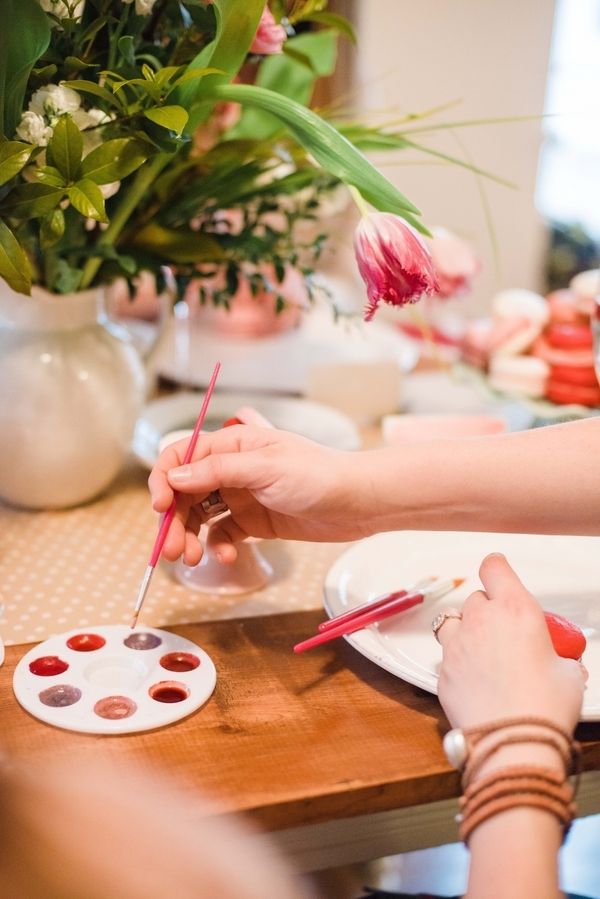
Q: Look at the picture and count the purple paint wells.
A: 2